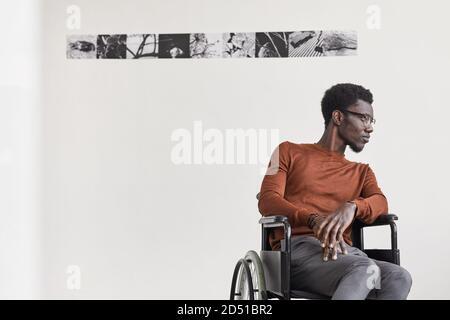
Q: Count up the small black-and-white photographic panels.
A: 9